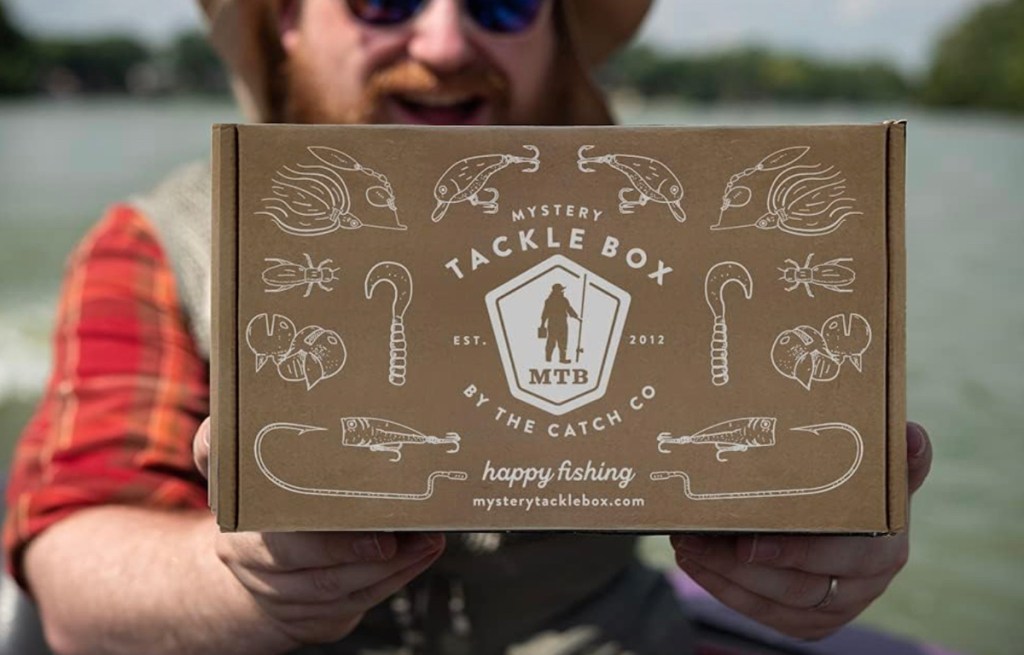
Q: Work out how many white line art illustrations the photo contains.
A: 14